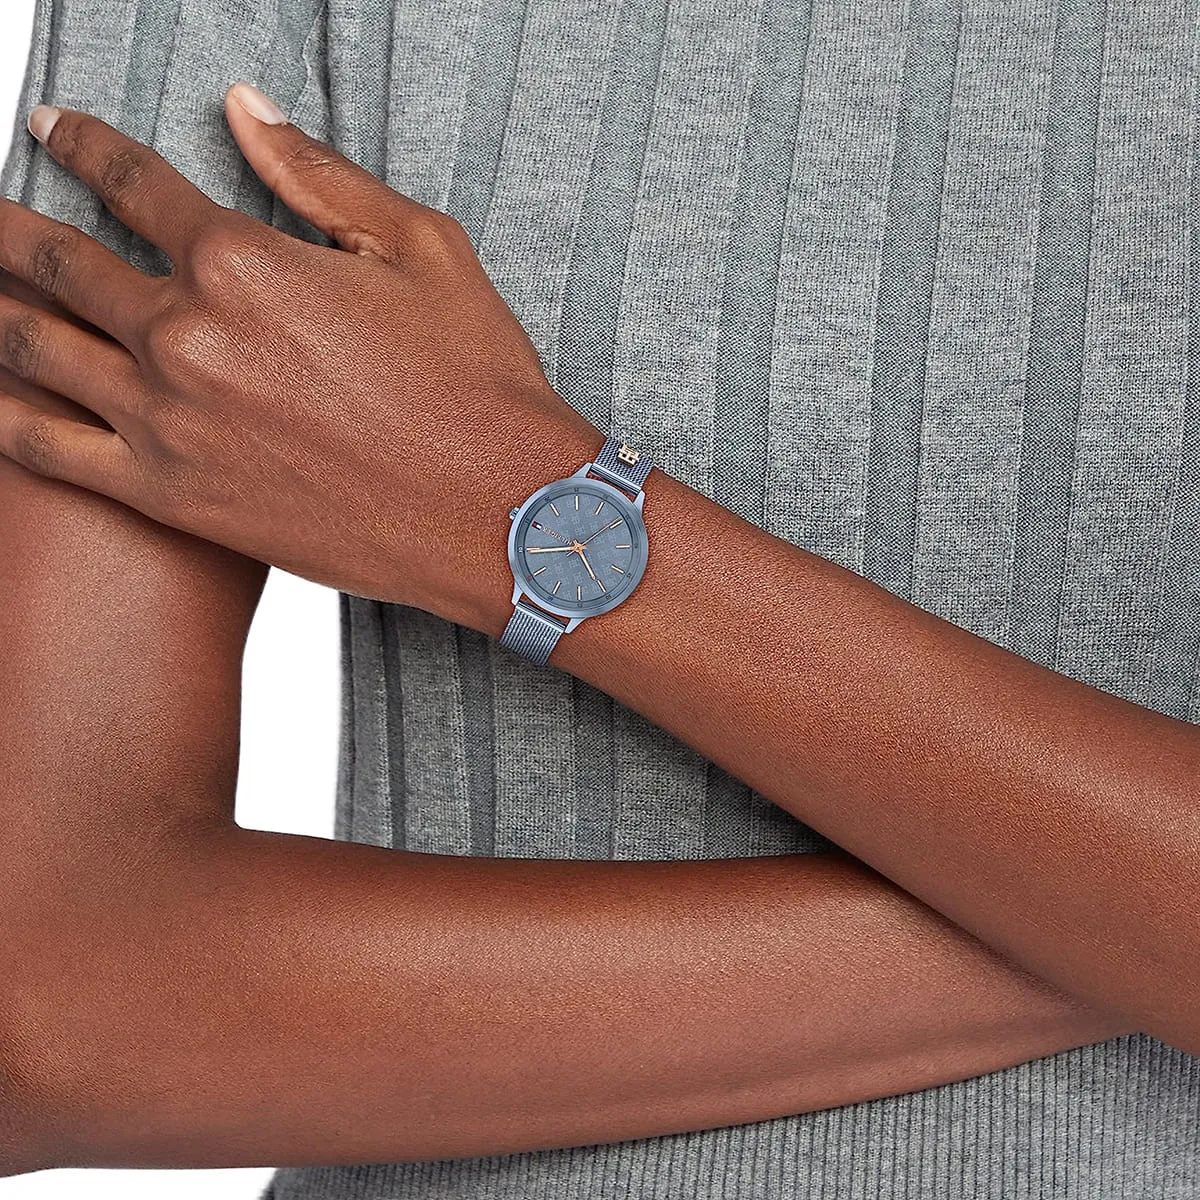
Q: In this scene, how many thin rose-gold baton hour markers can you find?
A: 11